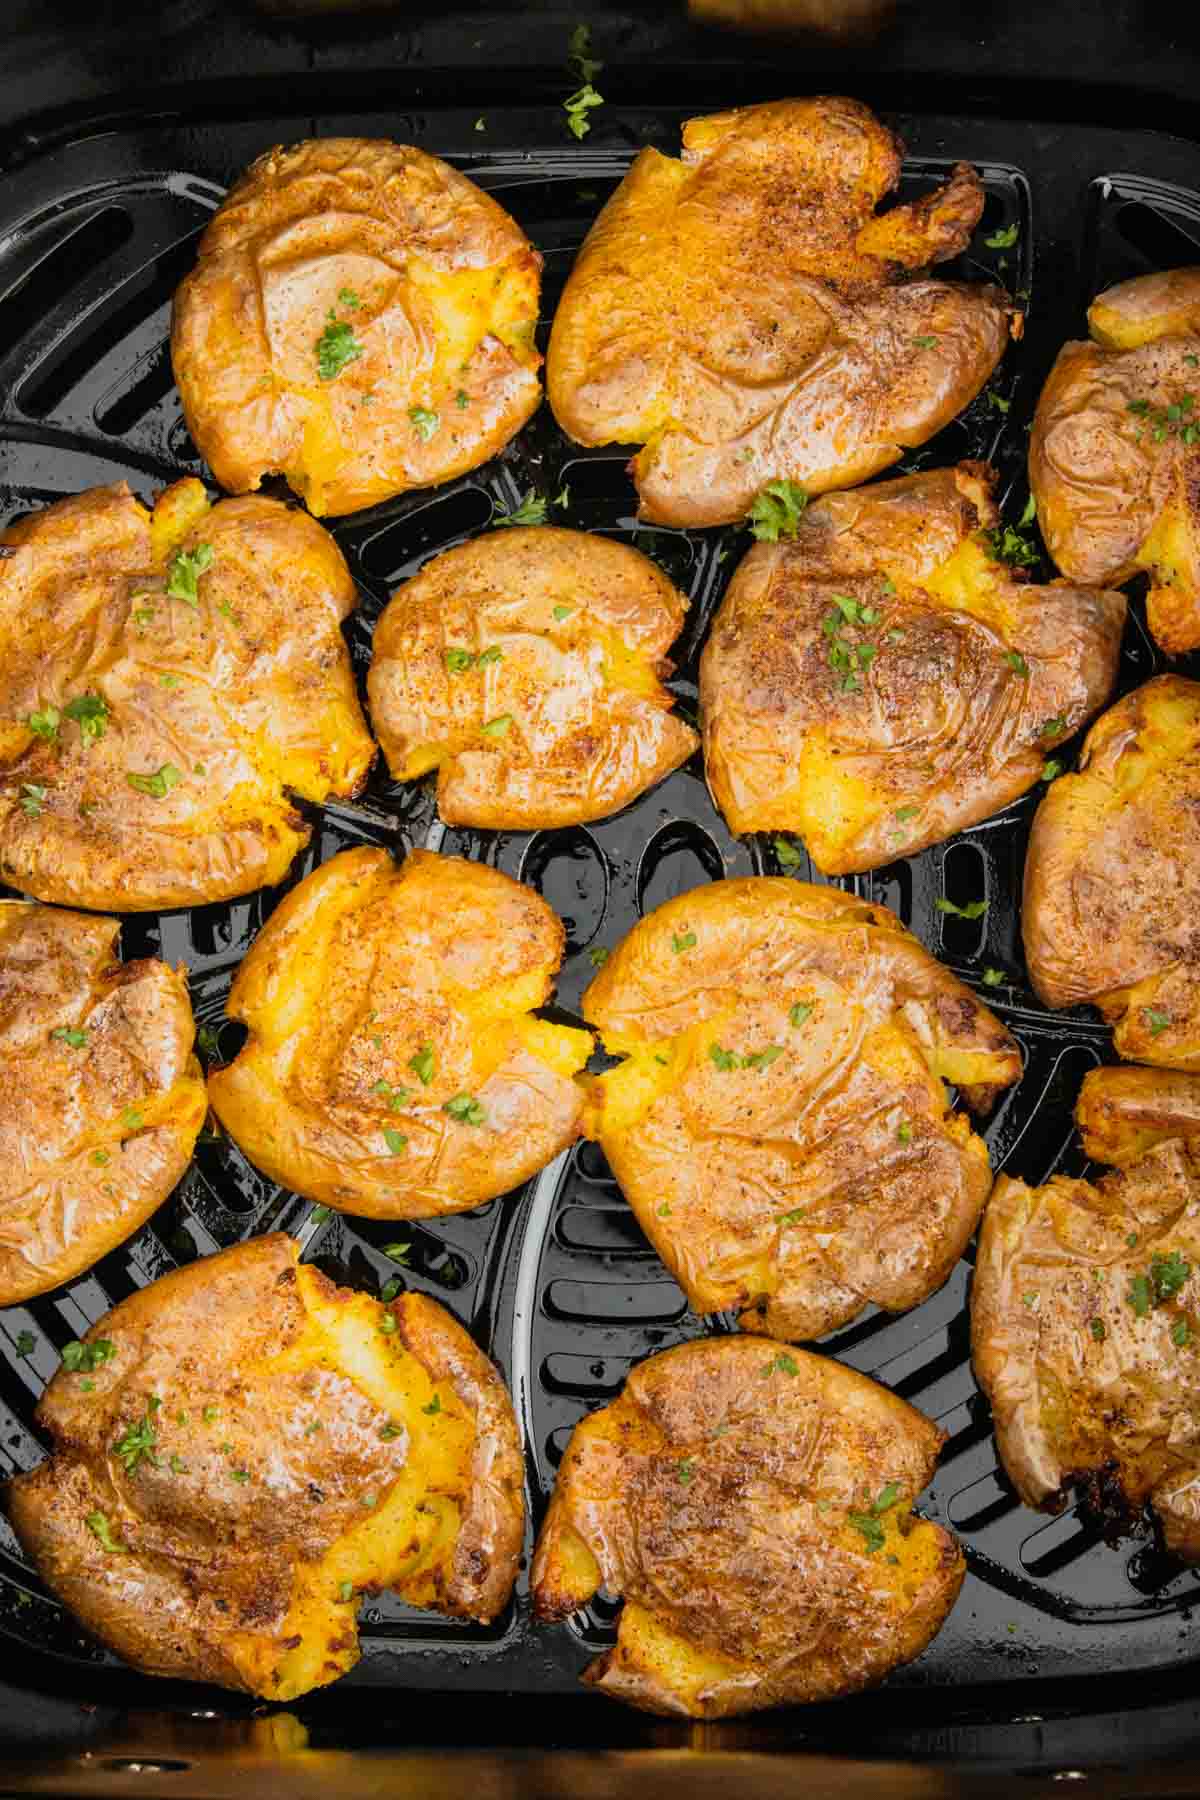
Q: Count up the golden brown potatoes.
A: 13